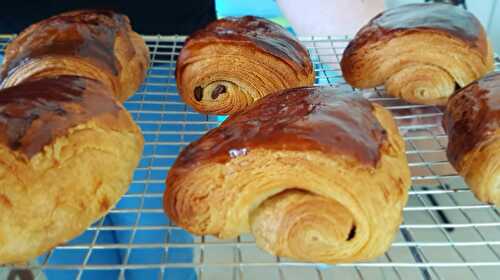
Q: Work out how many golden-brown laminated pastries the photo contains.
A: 6